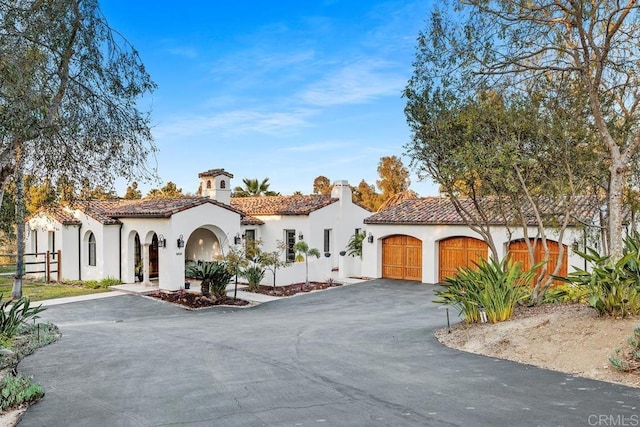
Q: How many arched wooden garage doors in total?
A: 3